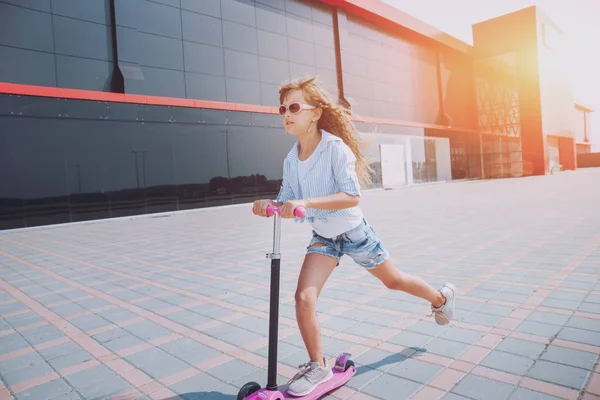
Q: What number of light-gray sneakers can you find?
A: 2